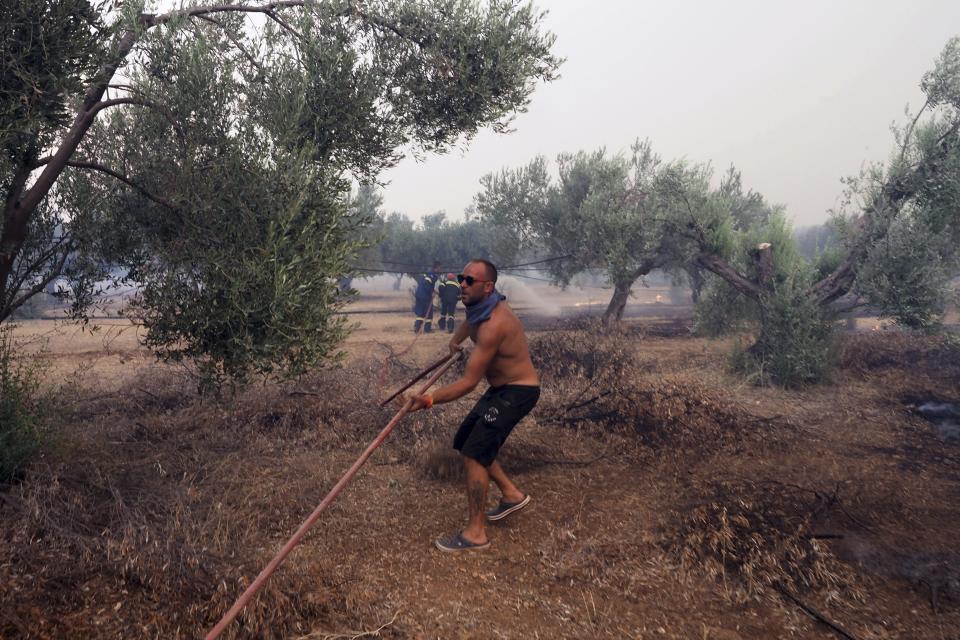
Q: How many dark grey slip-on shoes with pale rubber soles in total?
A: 2